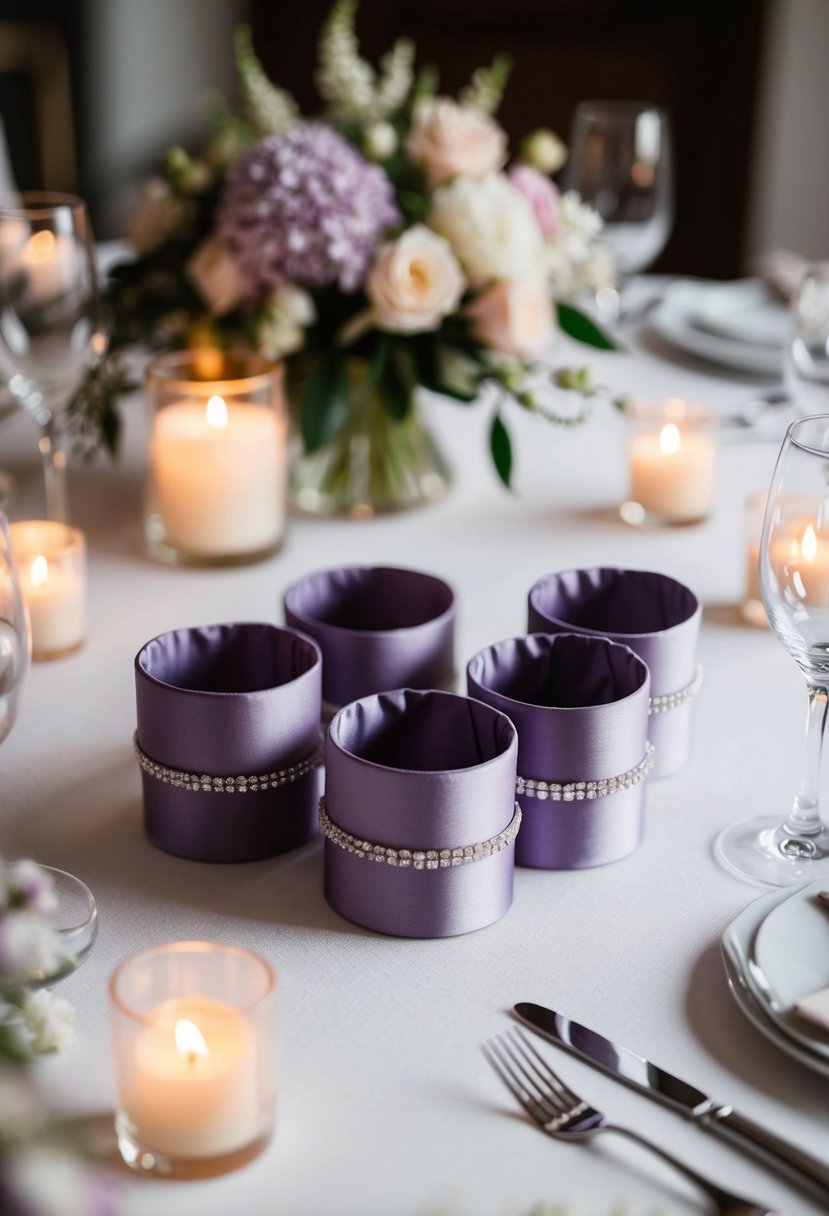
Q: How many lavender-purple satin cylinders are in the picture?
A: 5